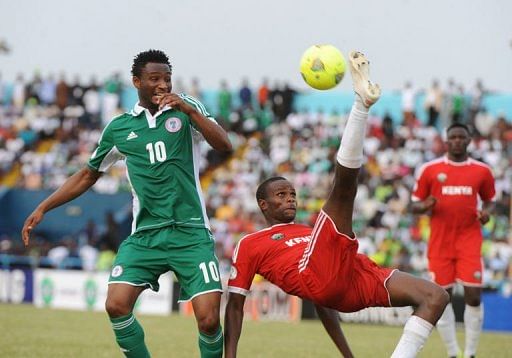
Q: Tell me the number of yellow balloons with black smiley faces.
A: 0